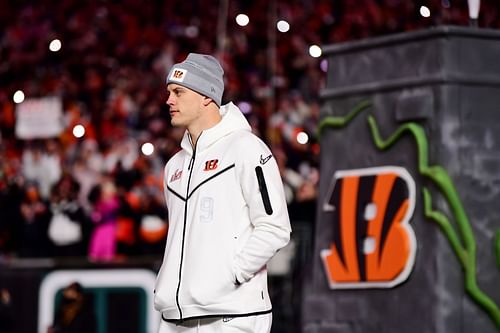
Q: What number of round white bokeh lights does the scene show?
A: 9